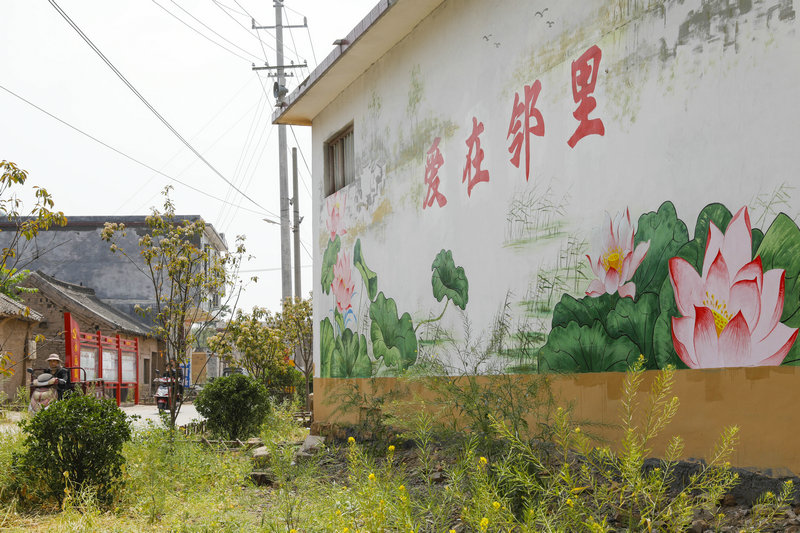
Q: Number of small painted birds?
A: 4